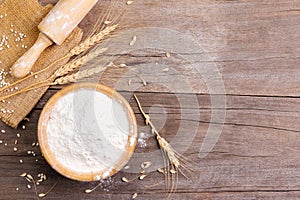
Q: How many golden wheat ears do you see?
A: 4